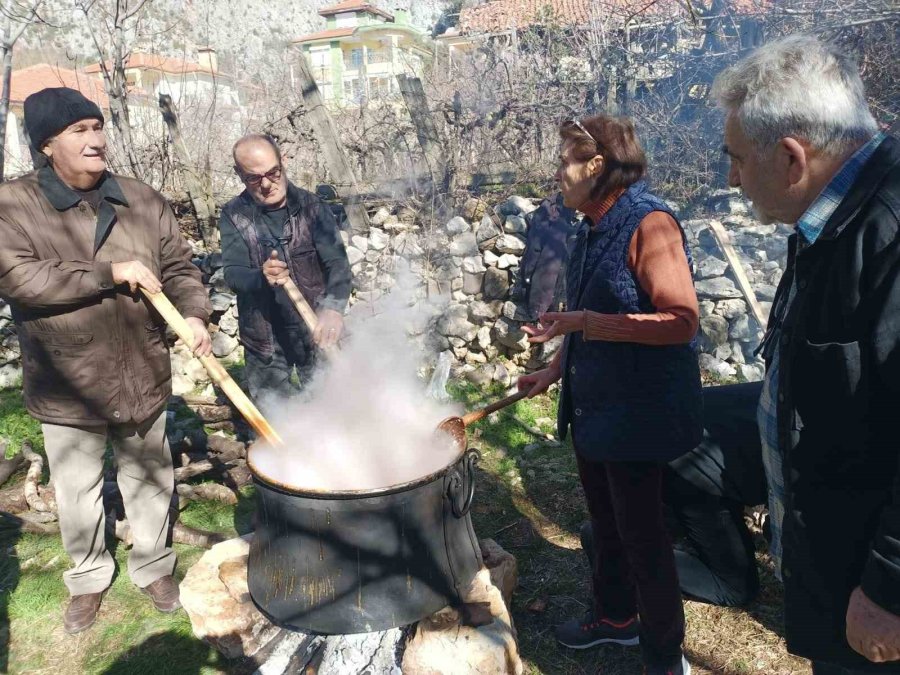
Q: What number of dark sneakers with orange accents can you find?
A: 2